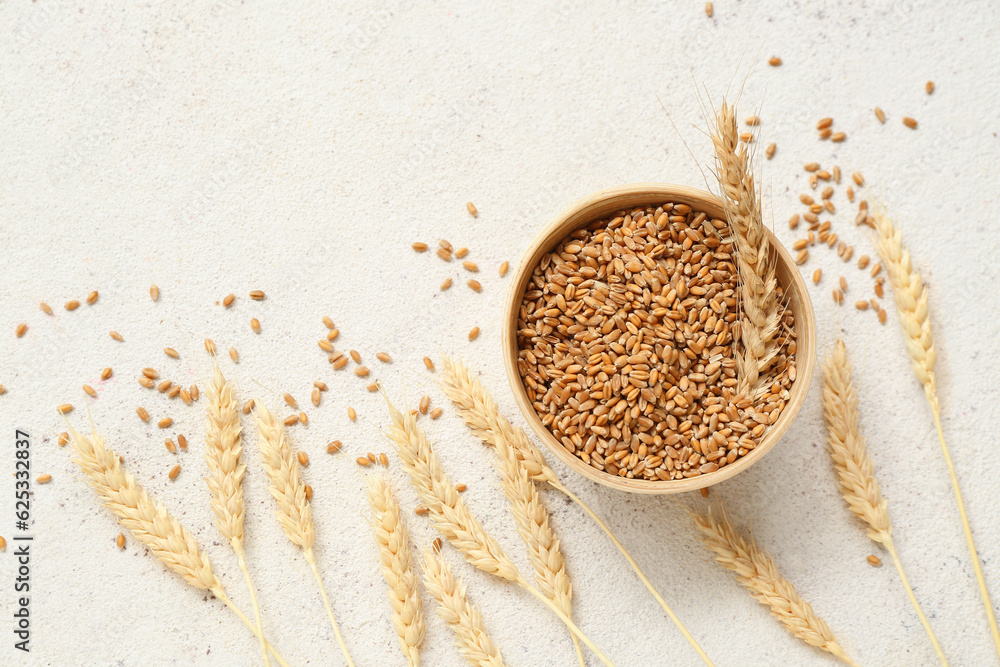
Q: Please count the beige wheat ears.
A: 12